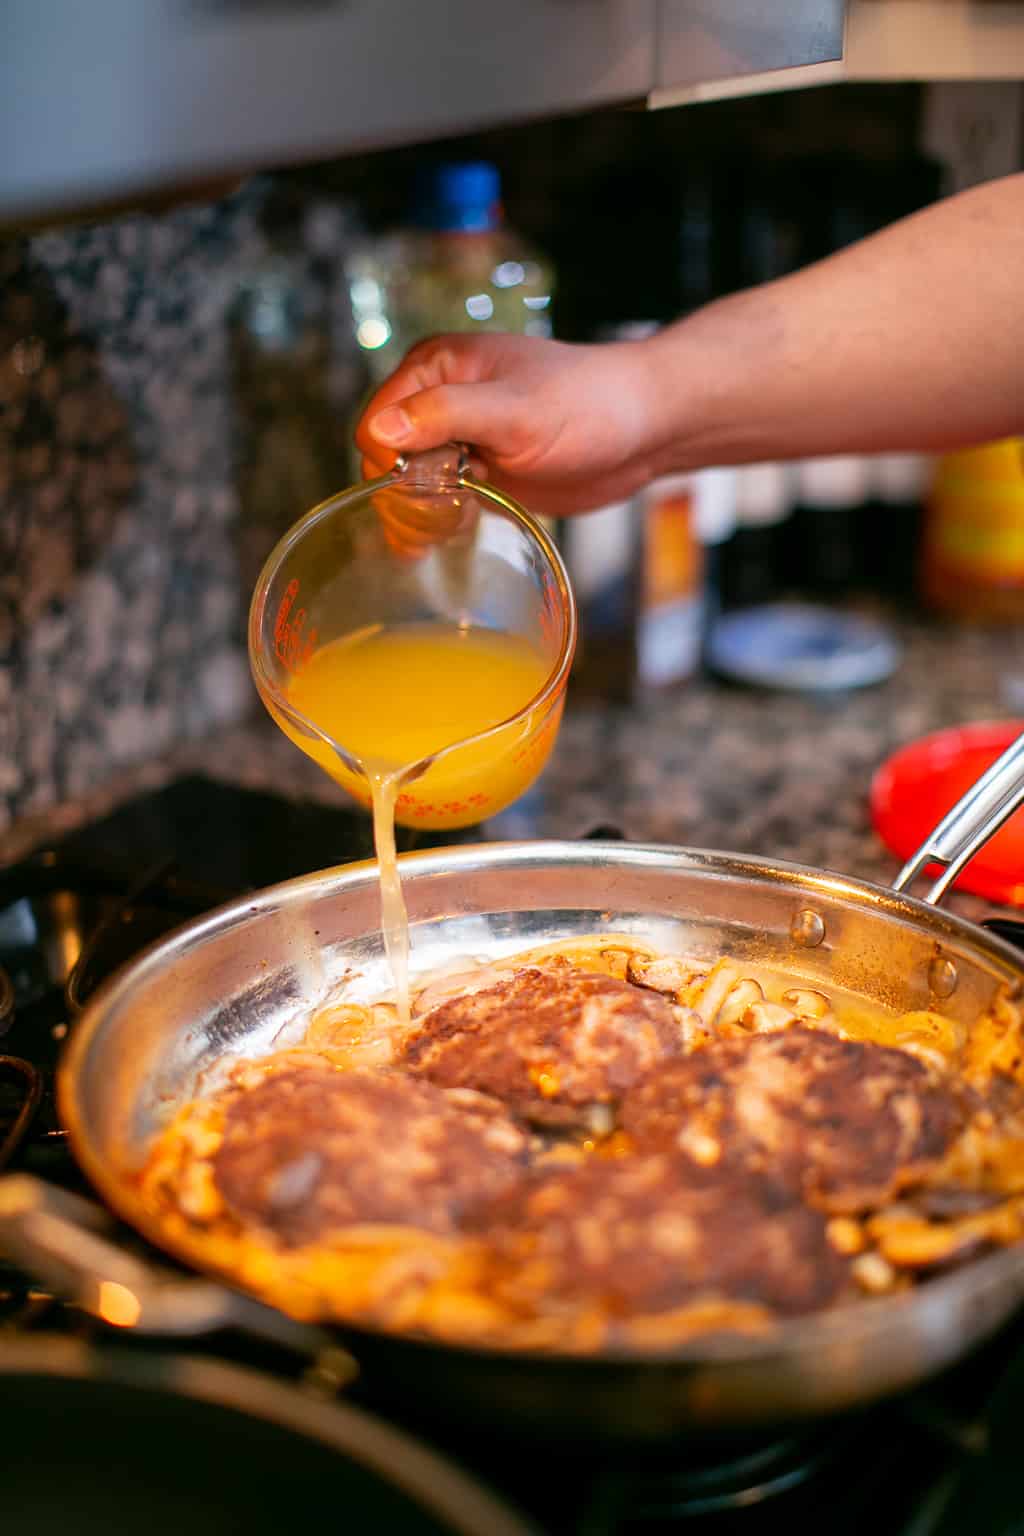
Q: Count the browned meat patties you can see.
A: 4